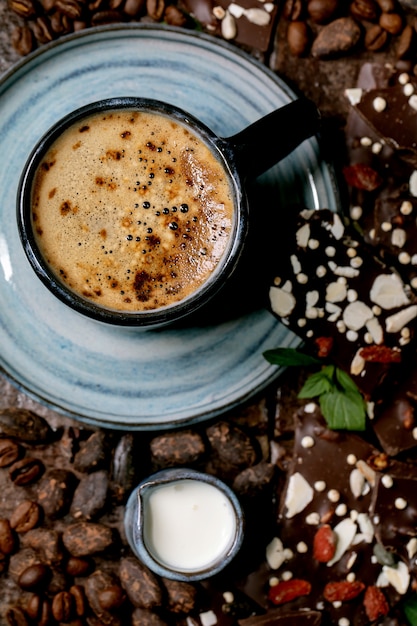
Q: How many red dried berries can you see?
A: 7